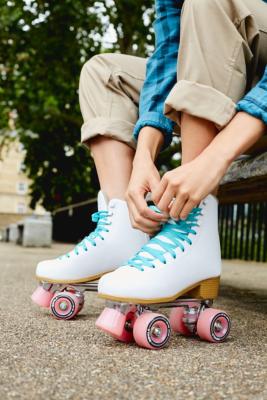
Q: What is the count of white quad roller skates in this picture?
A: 2